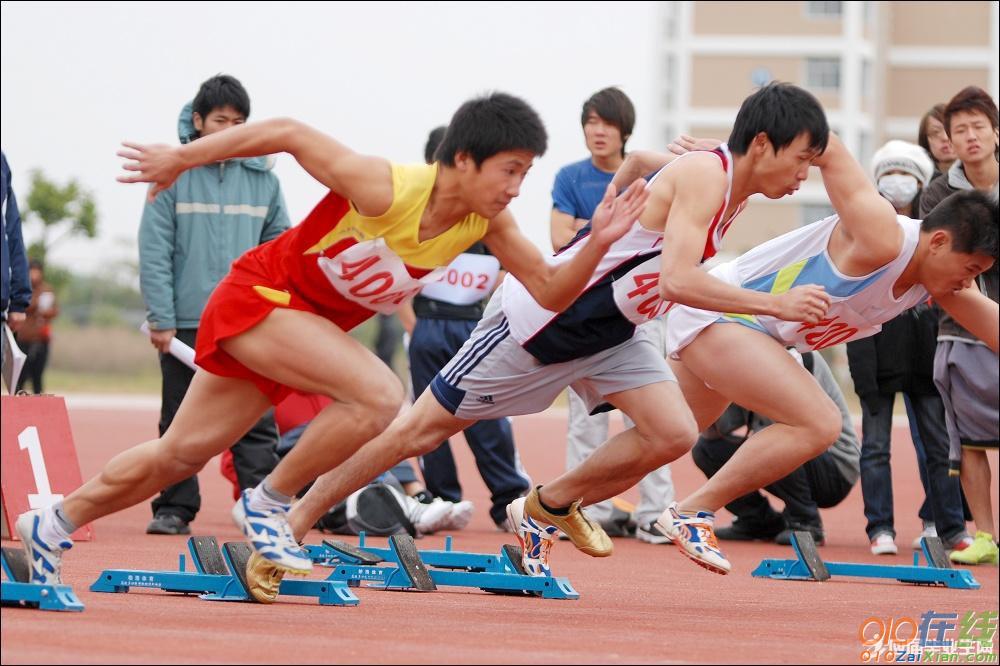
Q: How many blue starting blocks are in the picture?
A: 5